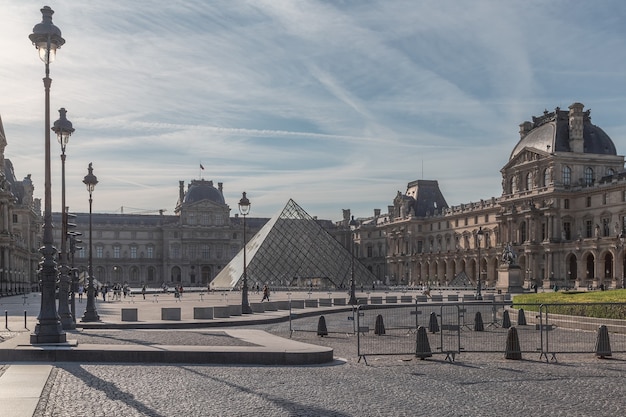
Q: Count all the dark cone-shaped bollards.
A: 9